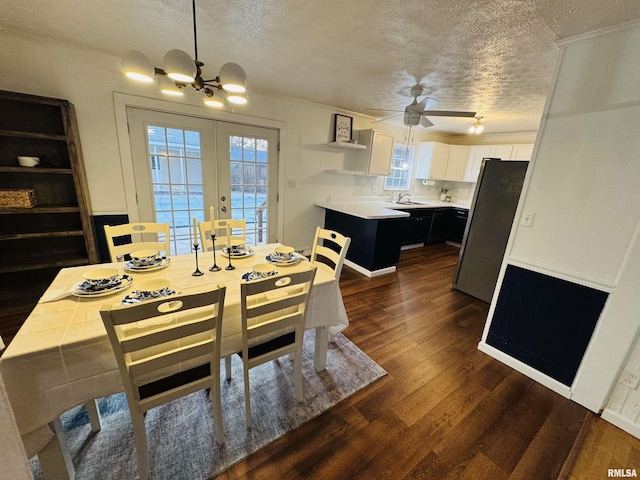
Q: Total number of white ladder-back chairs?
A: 5